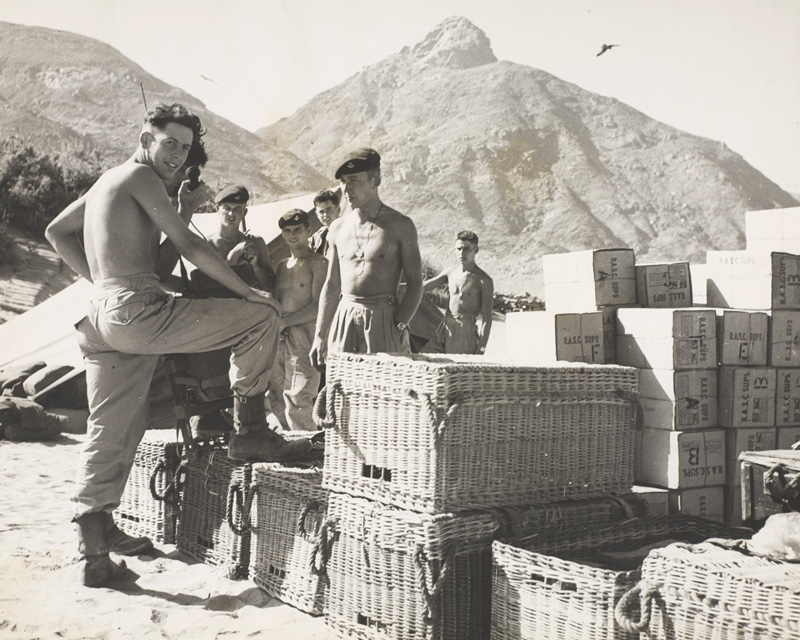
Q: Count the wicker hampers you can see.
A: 7